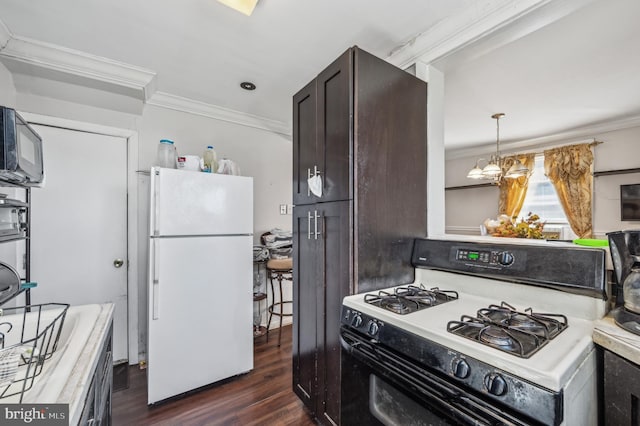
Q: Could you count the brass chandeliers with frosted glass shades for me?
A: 1